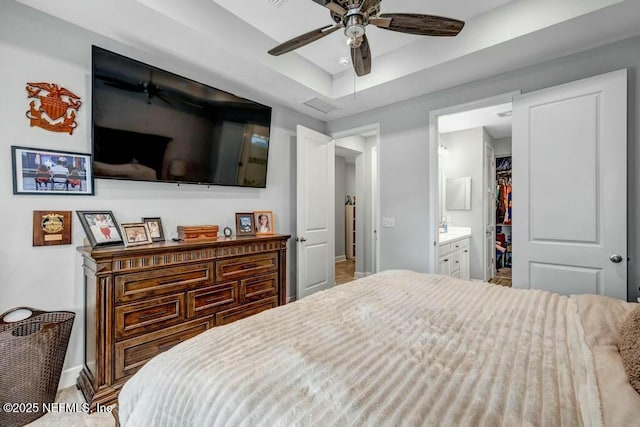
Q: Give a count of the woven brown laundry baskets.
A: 1